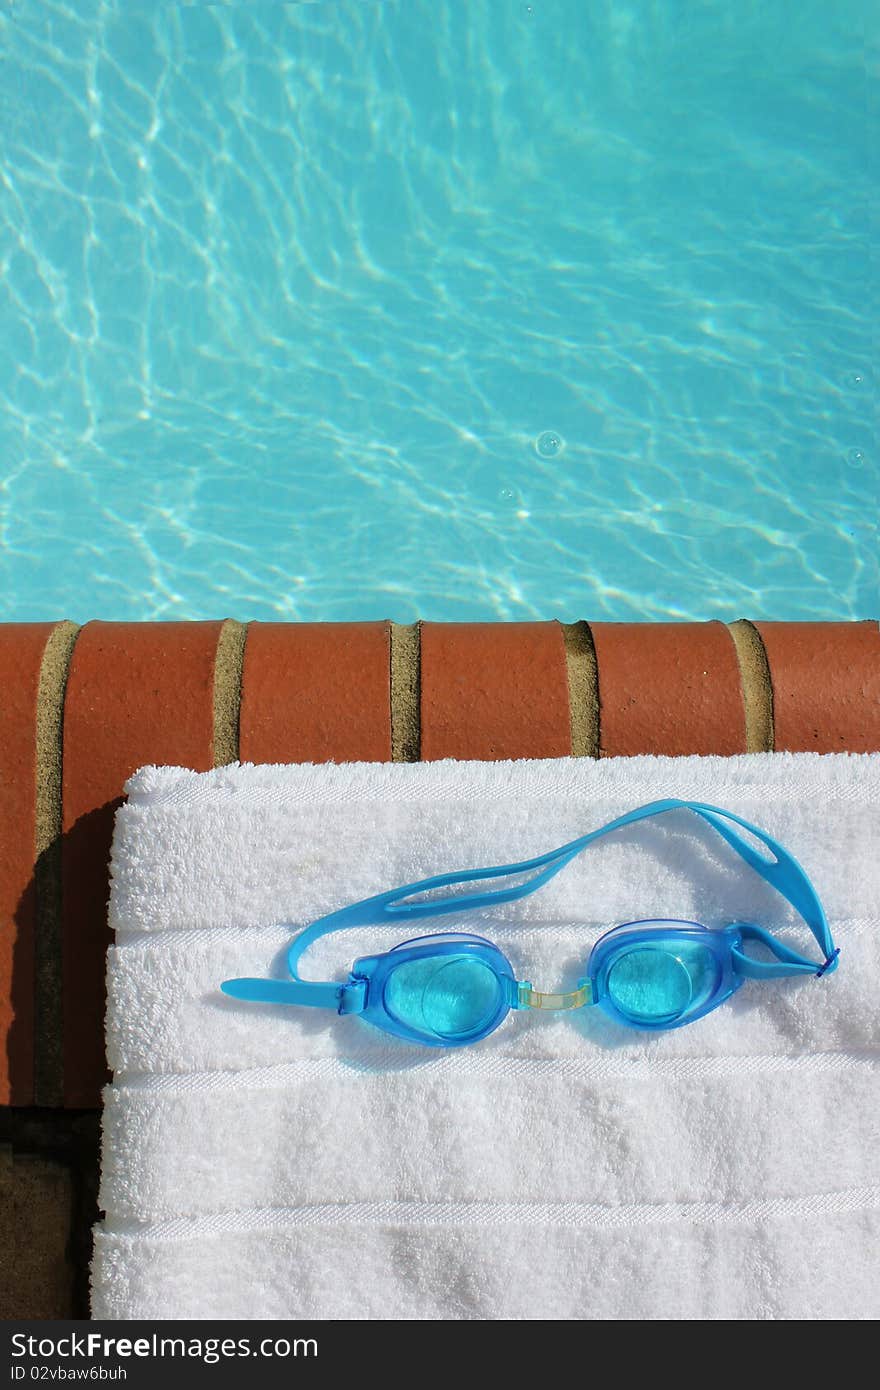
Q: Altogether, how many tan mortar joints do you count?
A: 5